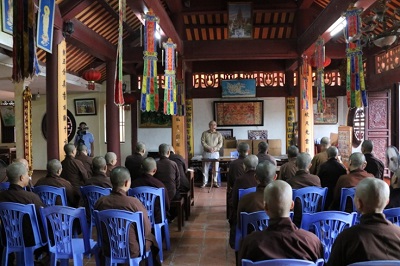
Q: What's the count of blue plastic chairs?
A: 15